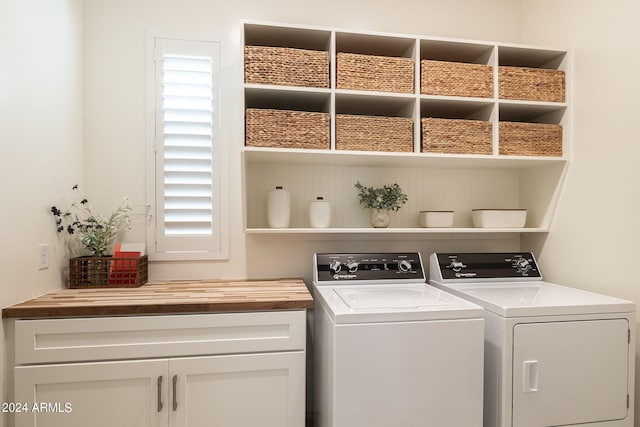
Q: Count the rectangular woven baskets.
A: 8